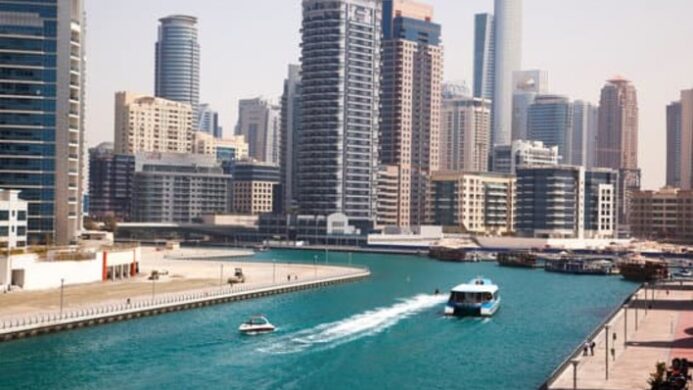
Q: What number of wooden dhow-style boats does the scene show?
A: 4